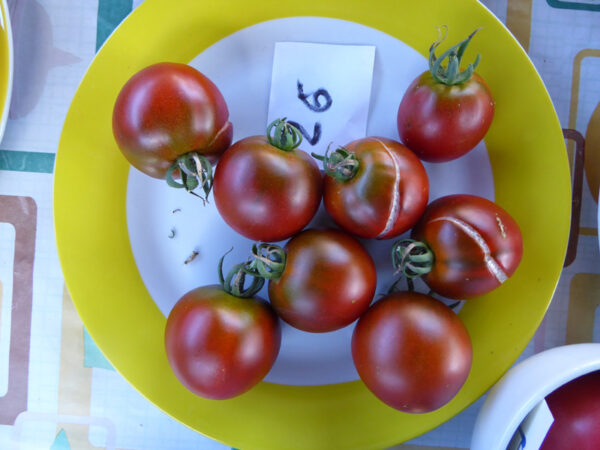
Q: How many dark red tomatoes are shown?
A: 8